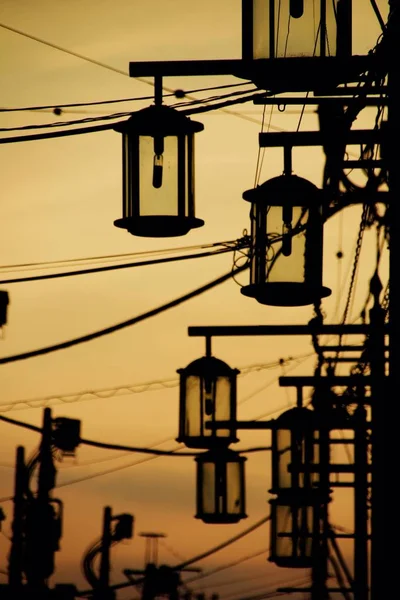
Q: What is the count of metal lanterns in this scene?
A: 7